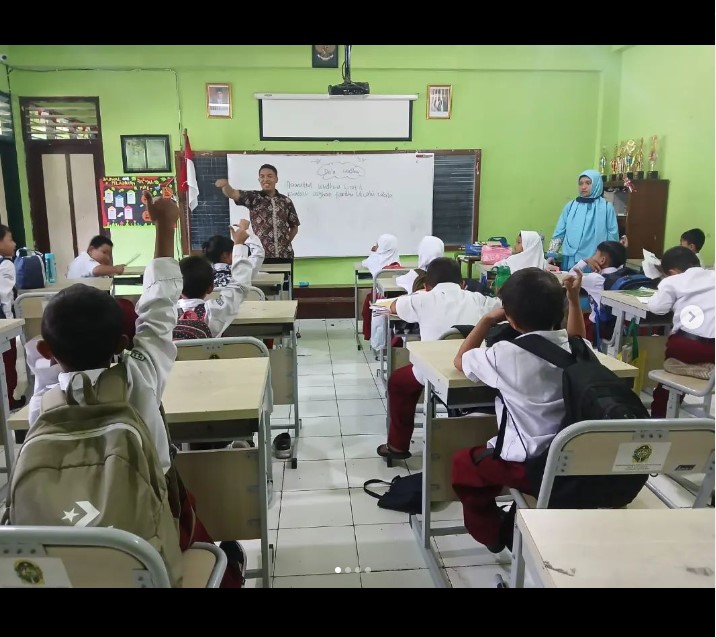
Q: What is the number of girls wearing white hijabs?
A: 3